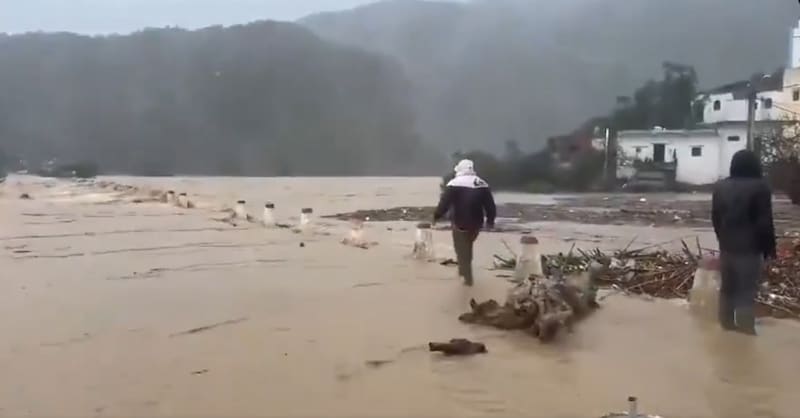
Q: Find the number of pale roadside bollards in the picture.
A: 9